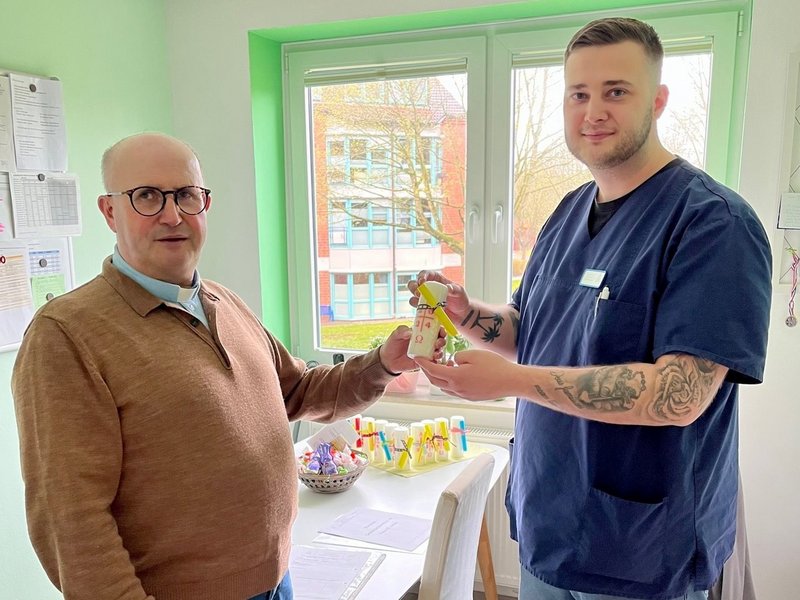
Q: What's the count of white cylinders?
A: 10